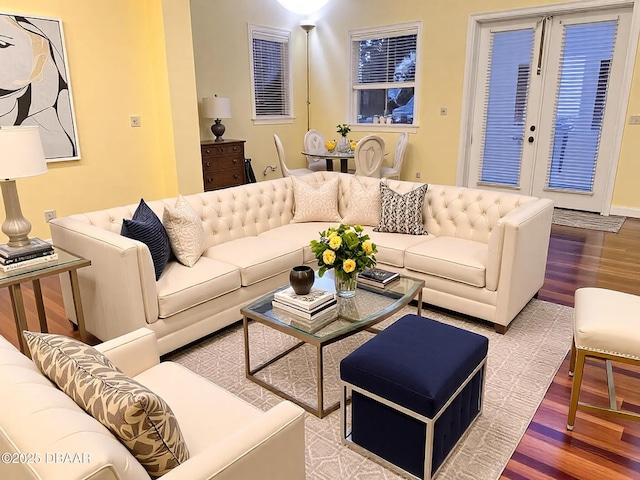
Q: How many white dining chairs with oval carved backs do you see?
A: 4